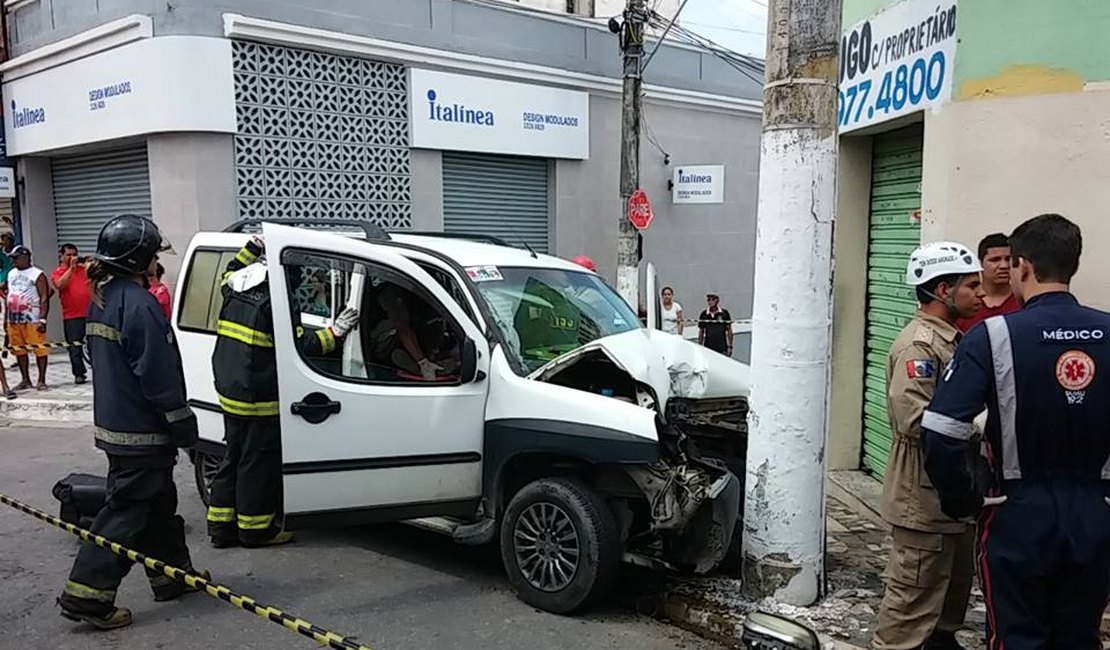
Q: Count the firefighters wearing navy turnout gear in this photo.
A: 2